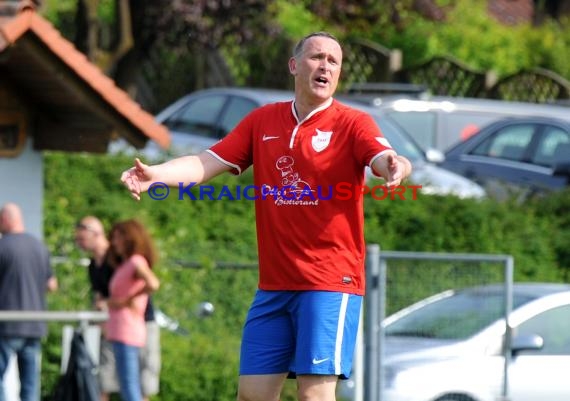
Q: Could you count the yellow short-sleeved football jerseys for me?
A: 0